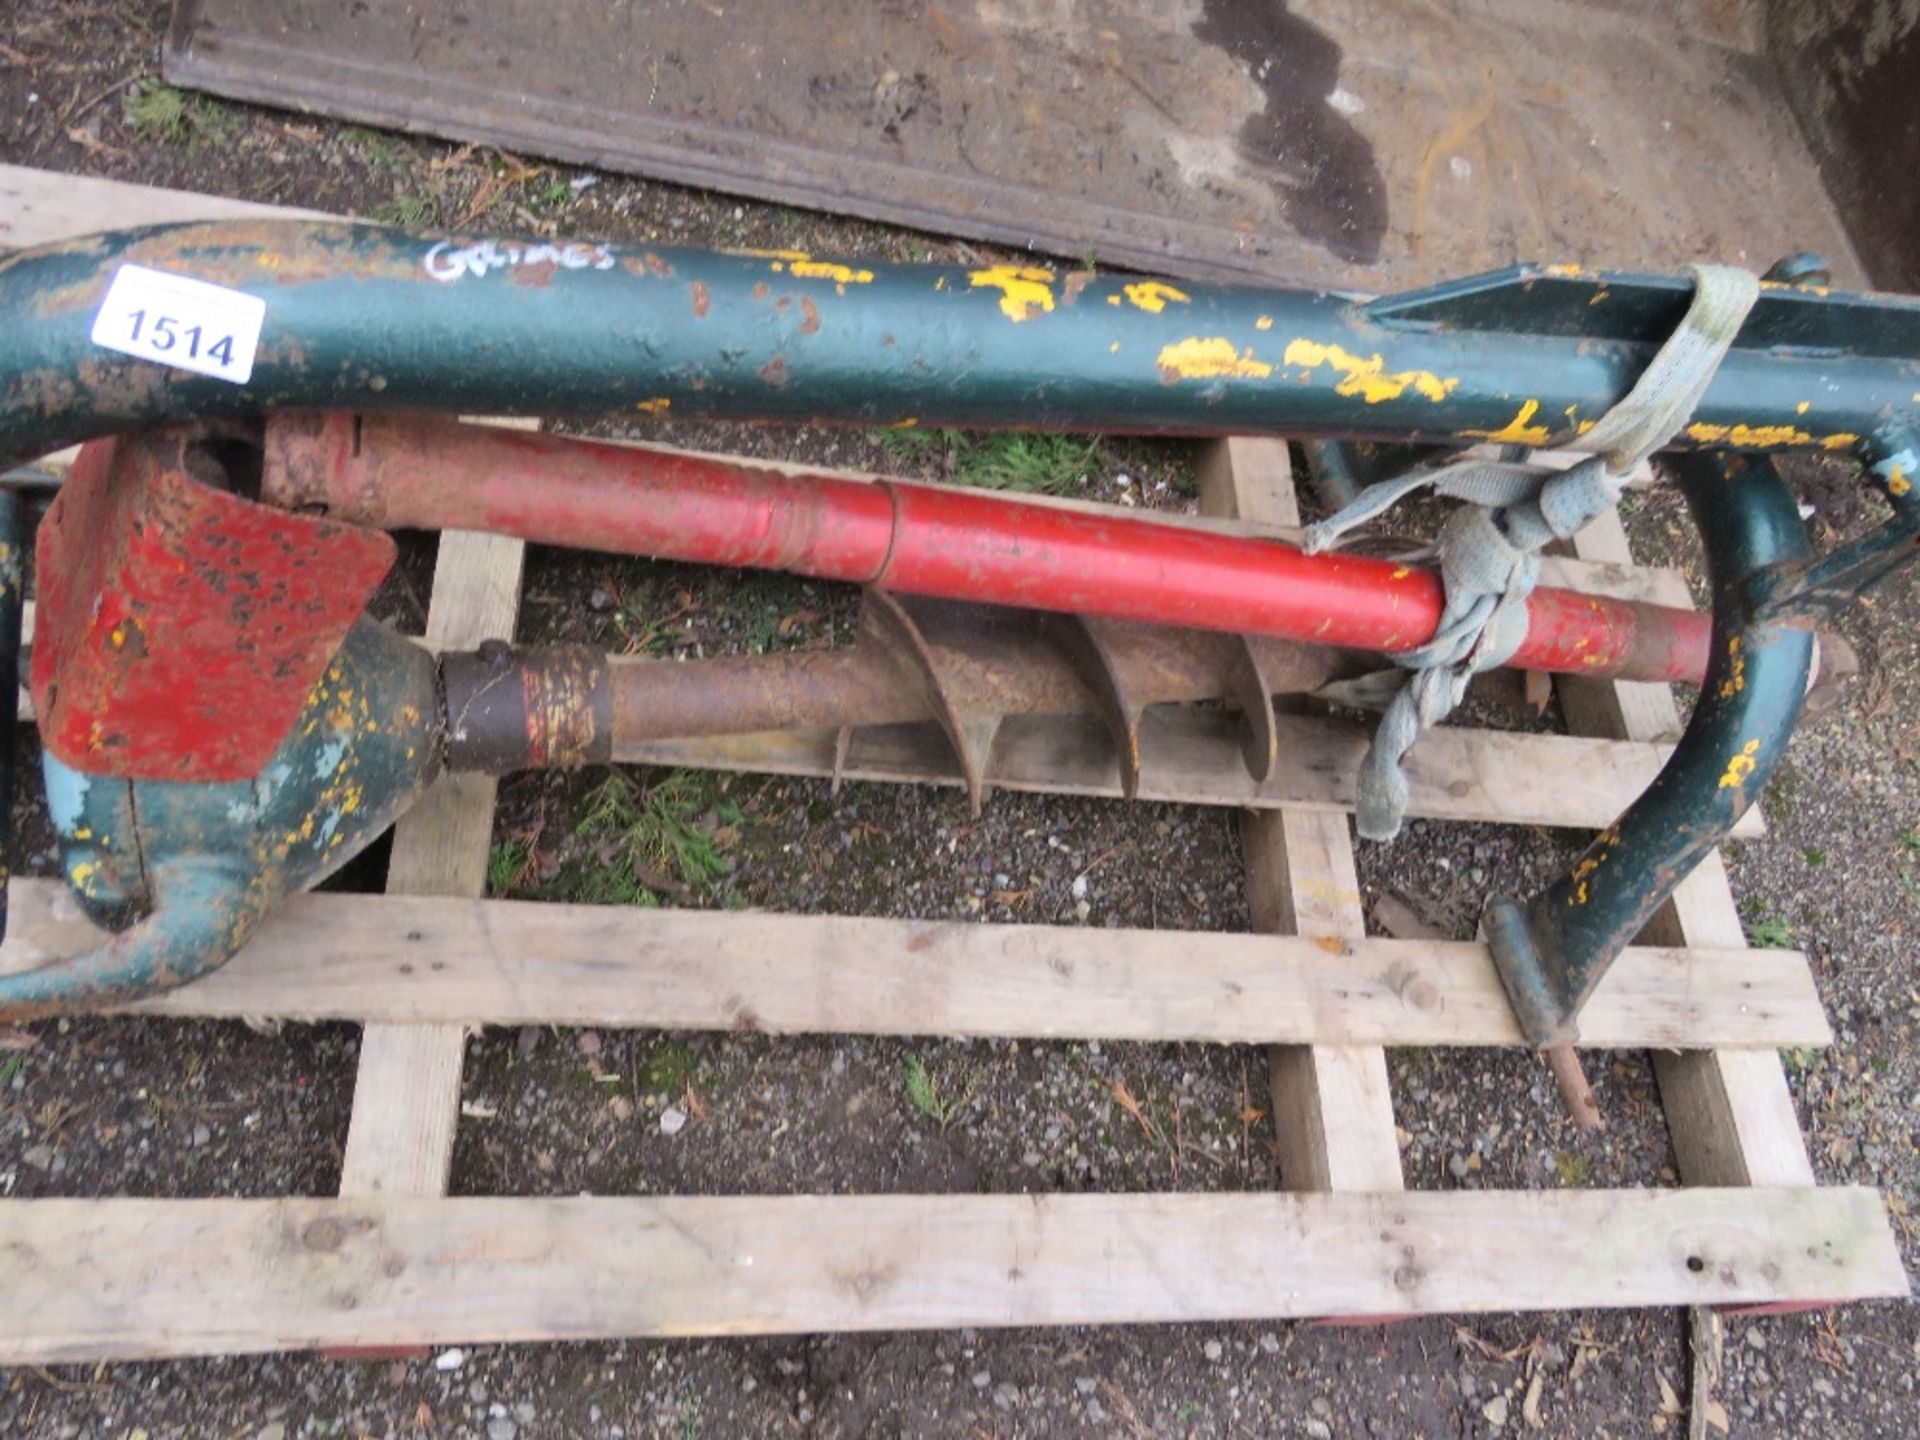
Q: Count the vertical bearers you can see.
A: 3